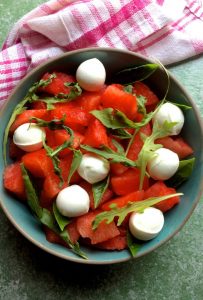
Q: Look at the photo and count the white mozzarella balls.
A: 7